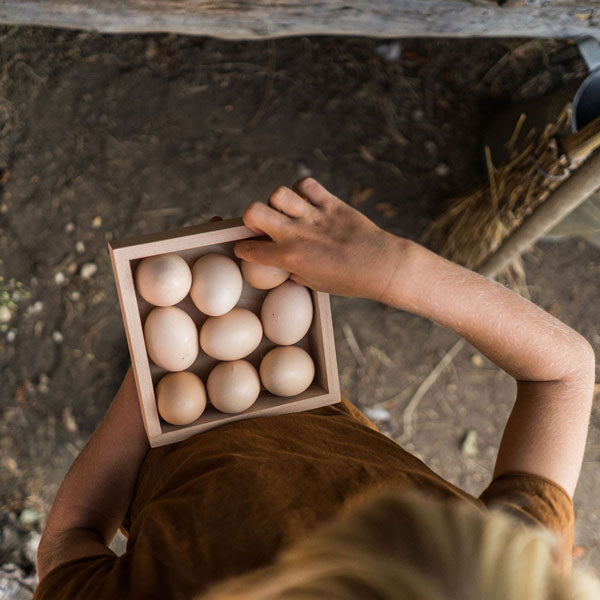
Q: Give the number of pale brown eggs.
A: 9